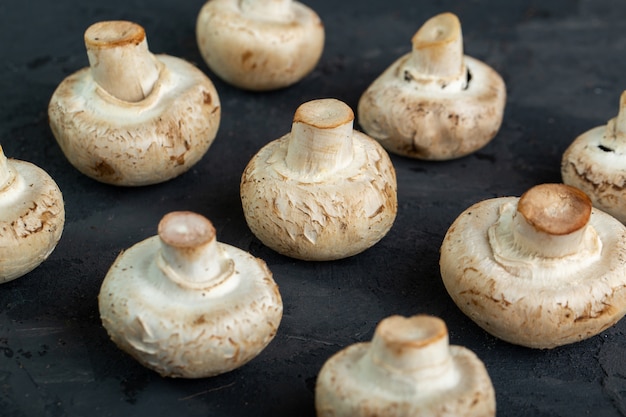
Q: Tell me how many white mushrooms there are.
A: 9